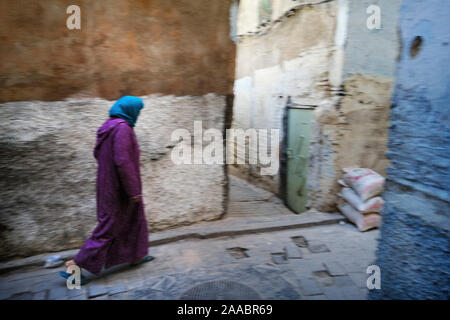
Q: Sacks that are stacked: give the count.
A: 3